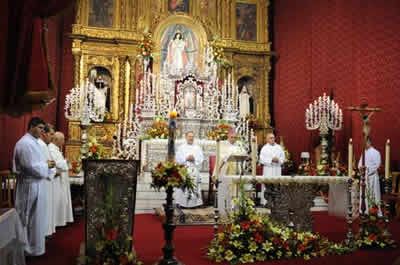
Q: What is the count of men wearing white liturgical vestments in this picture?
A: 7